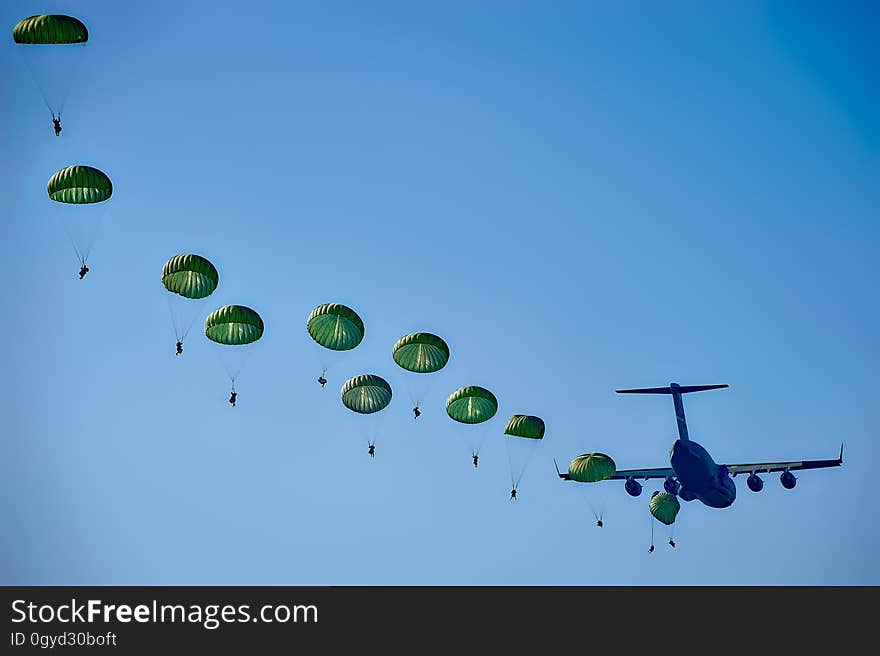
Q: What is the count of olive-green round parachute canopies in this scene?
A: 11